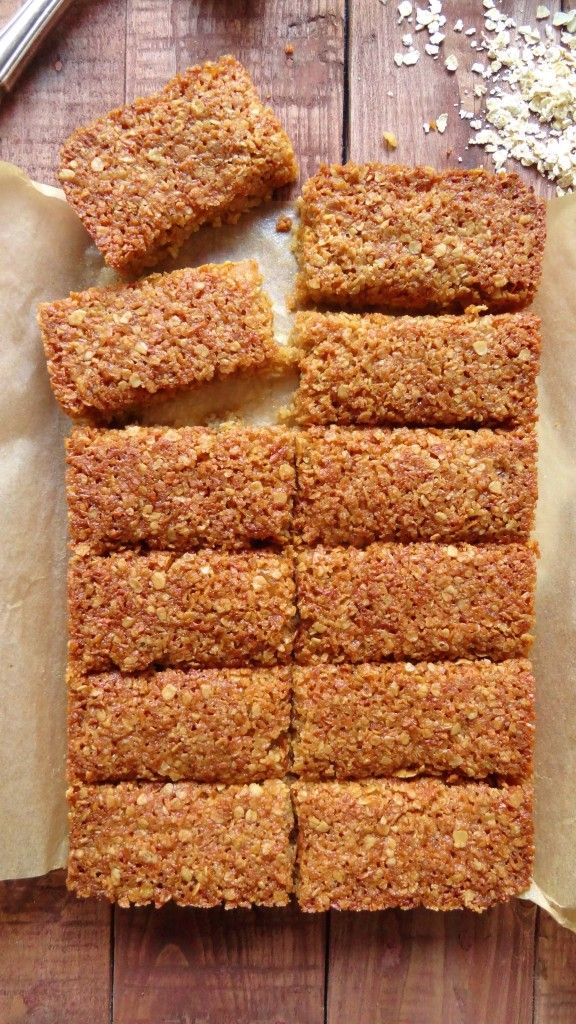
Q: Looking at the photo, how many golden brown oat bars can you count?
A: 12